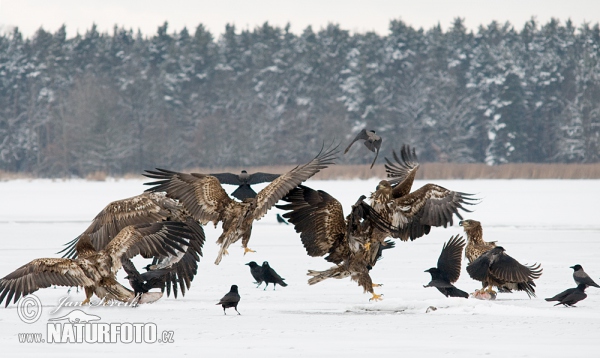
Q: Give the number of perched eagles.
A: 1